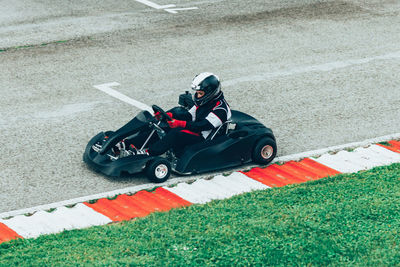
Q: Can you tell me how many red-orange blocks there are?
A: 4